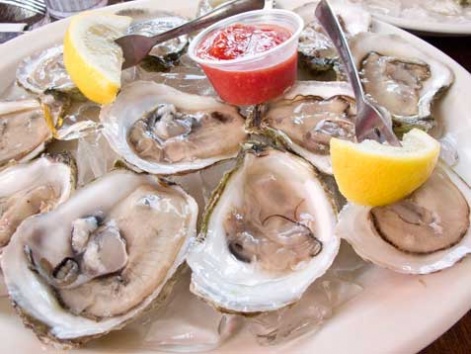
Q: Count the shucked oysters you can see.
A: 12